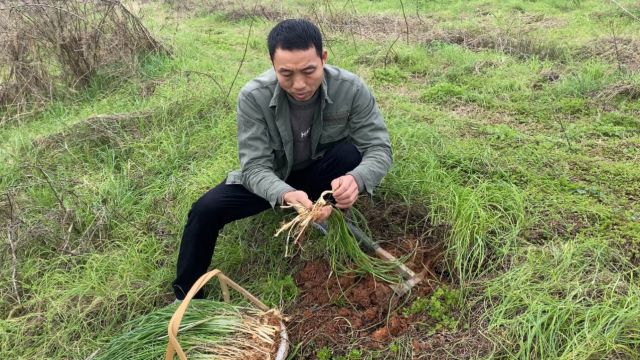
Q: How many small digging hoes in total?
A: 1